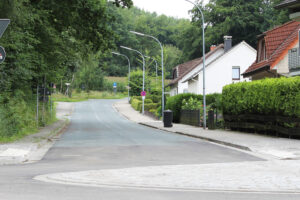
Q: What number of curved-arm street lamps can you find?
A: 5